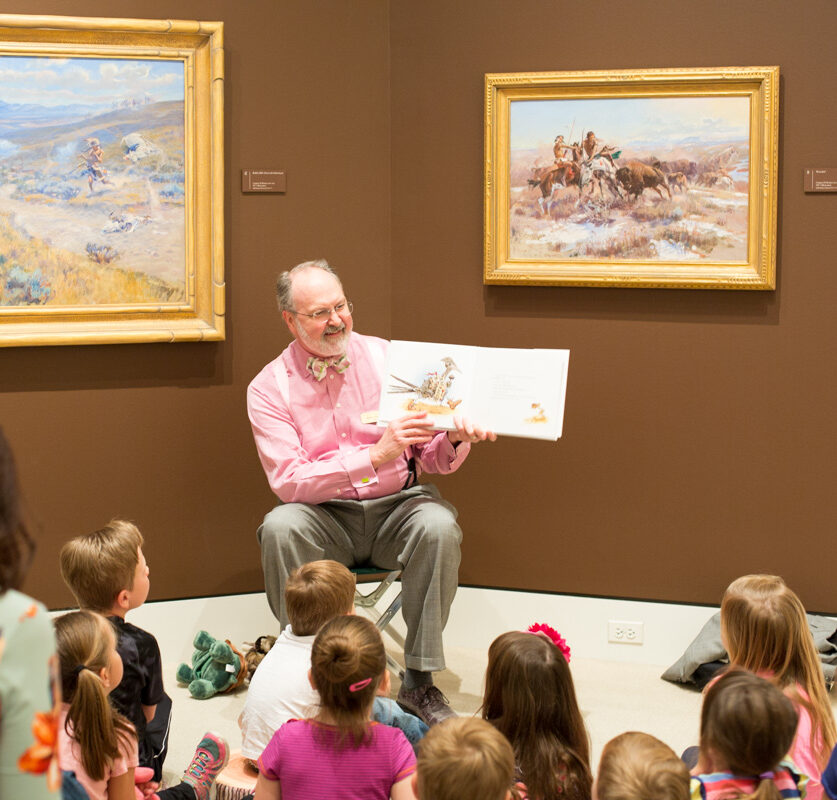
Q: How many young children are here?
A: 9